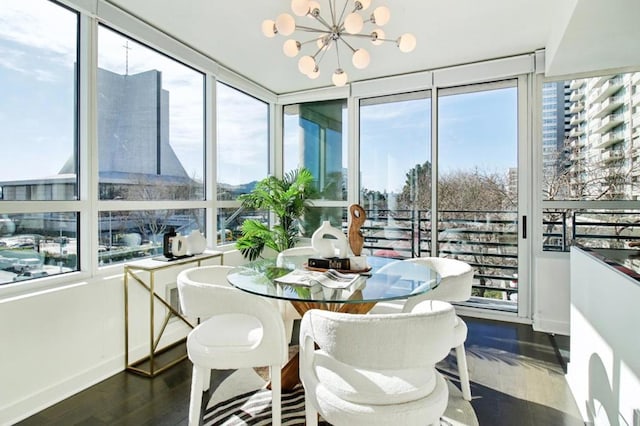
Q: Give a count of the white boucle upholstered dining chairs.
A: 4